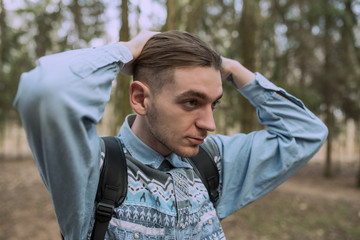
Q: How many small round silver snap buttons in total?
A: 4